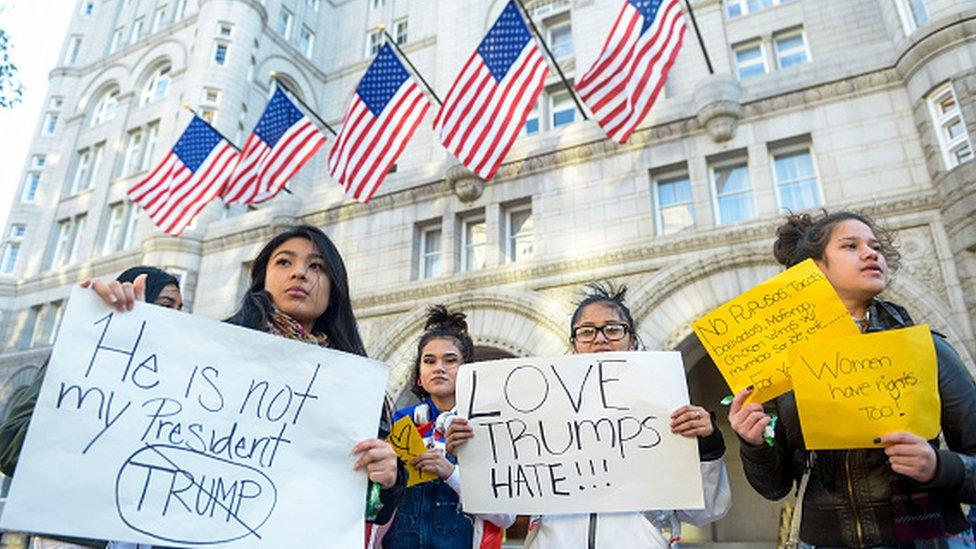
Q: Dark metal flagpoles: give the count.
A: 5